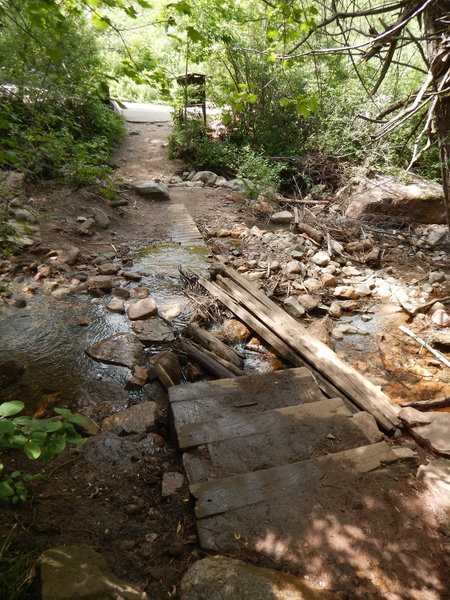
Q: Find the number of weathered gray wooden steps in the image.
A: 3